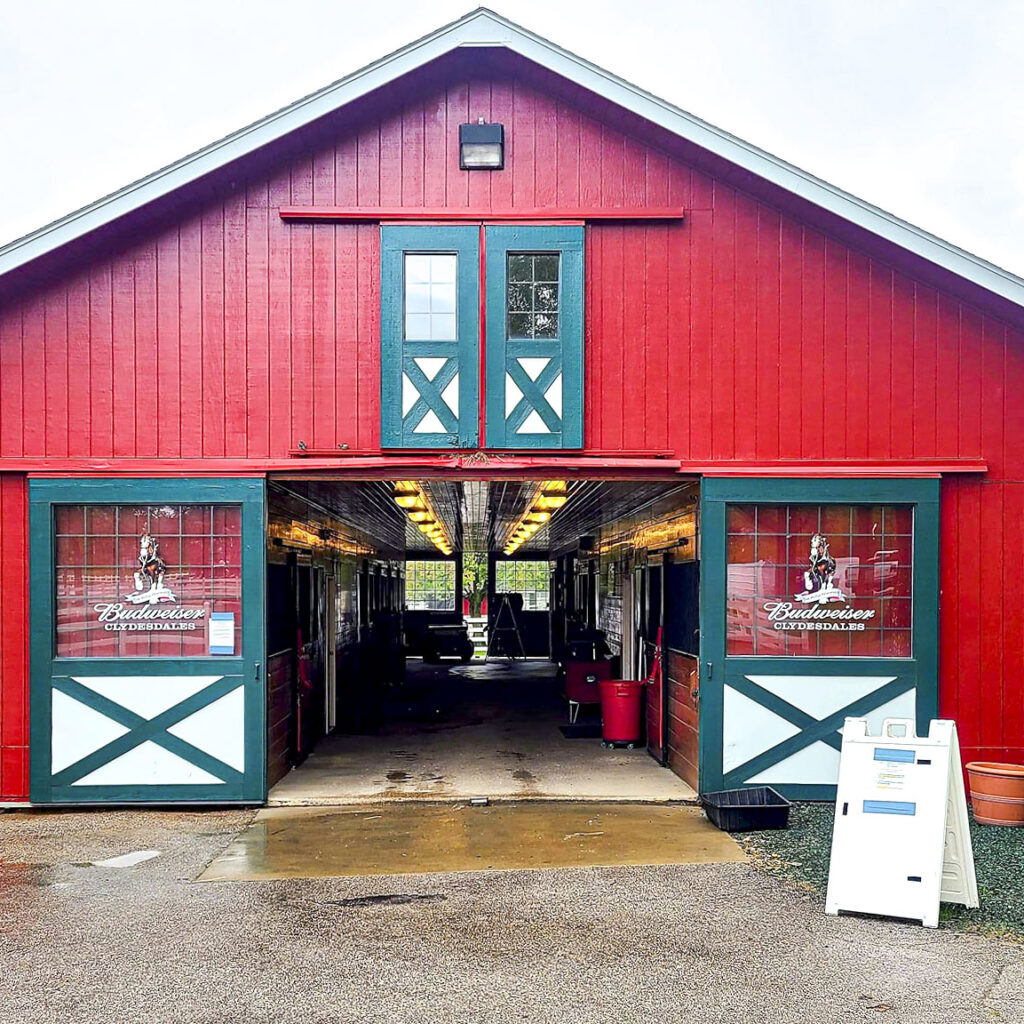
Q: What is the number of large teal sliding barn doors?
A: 2